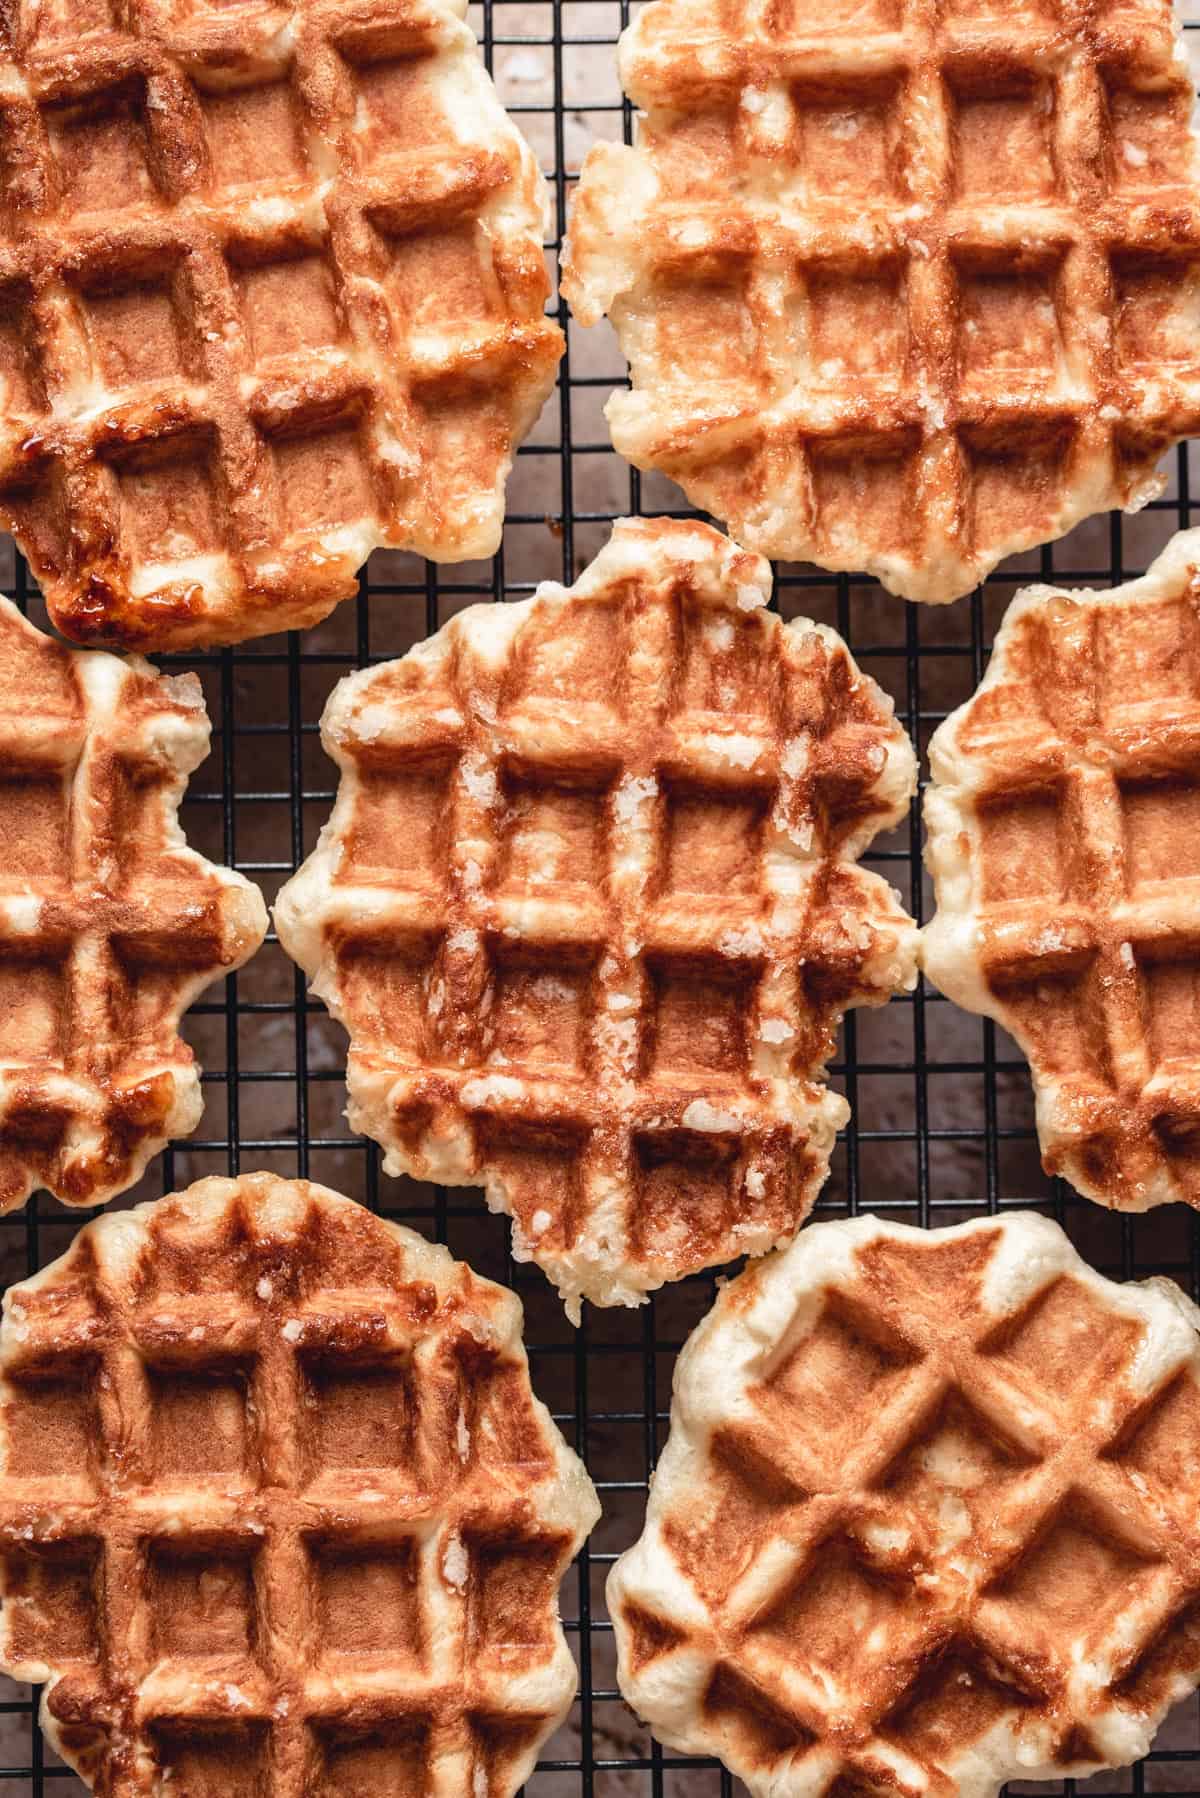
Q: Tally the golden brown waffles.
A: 7